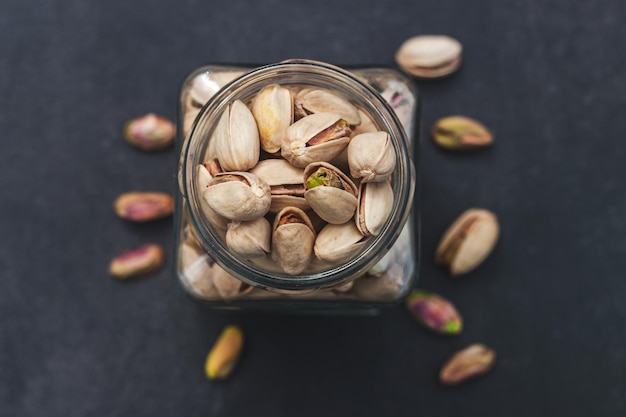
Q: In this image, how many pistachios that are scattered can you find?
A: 9